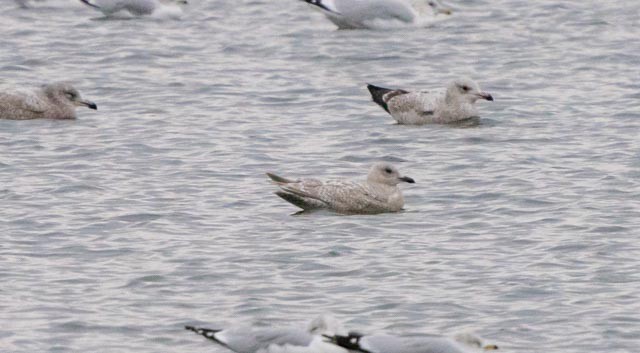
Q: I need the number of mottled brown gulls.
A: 3